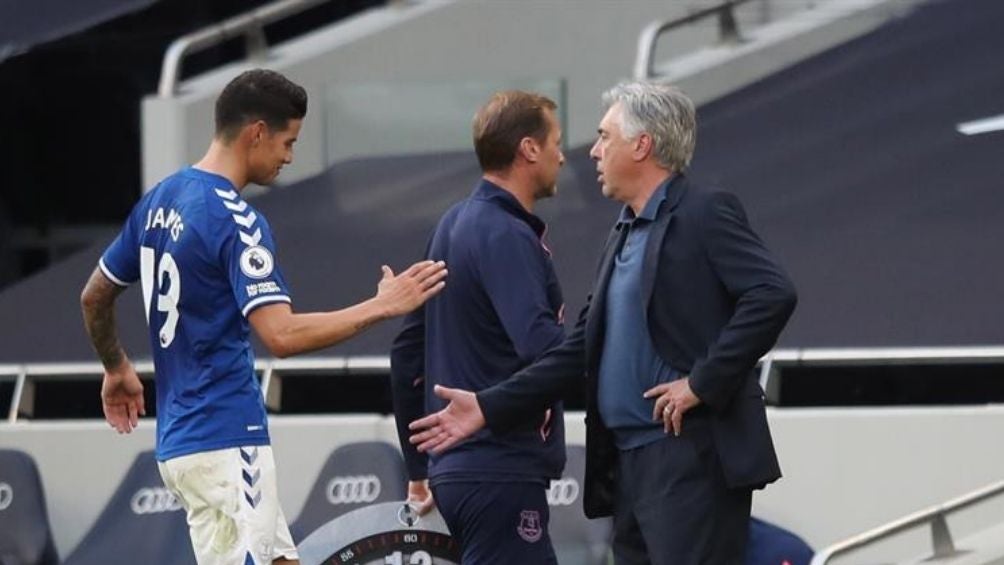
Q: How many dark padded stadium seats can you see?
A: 4